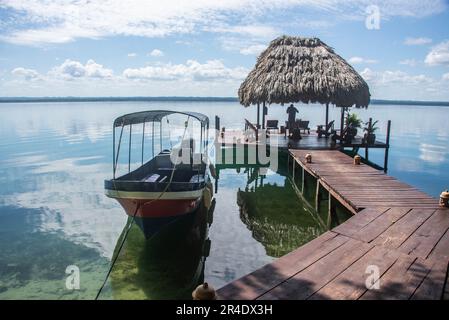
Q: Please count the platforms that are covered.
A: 1